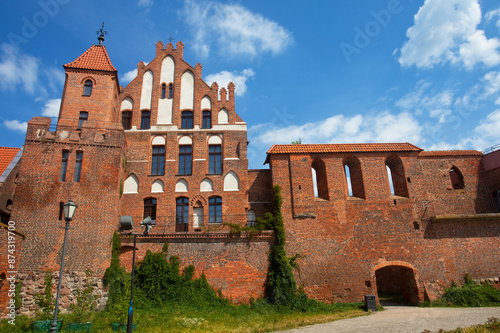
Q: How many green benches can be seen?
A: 3